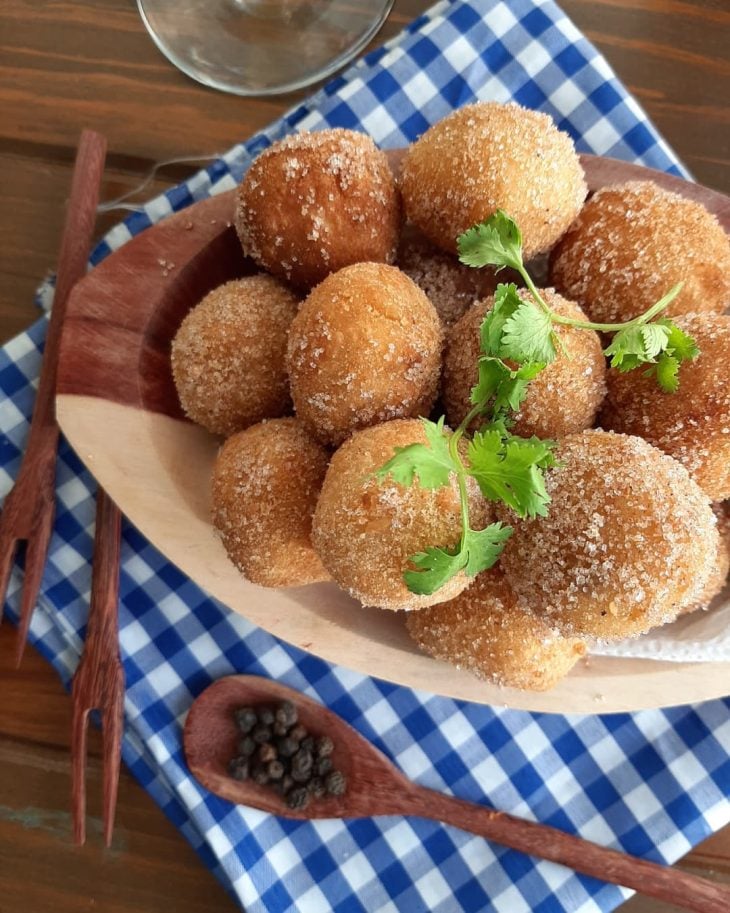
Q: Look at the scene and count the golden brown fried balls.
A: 13